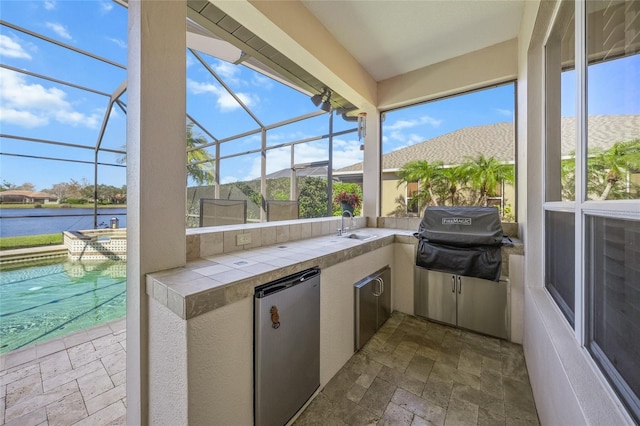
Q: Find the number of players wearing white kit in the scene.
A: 0